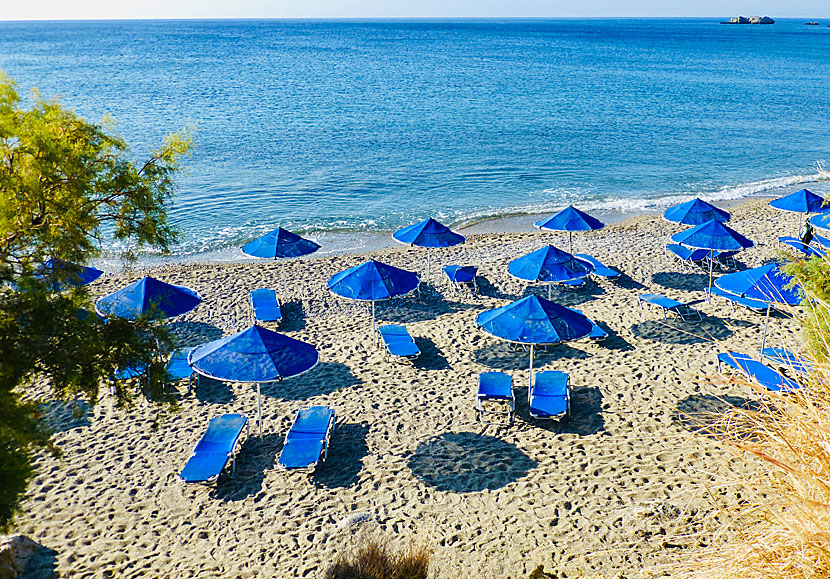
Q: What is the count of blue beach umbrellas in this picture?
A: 14